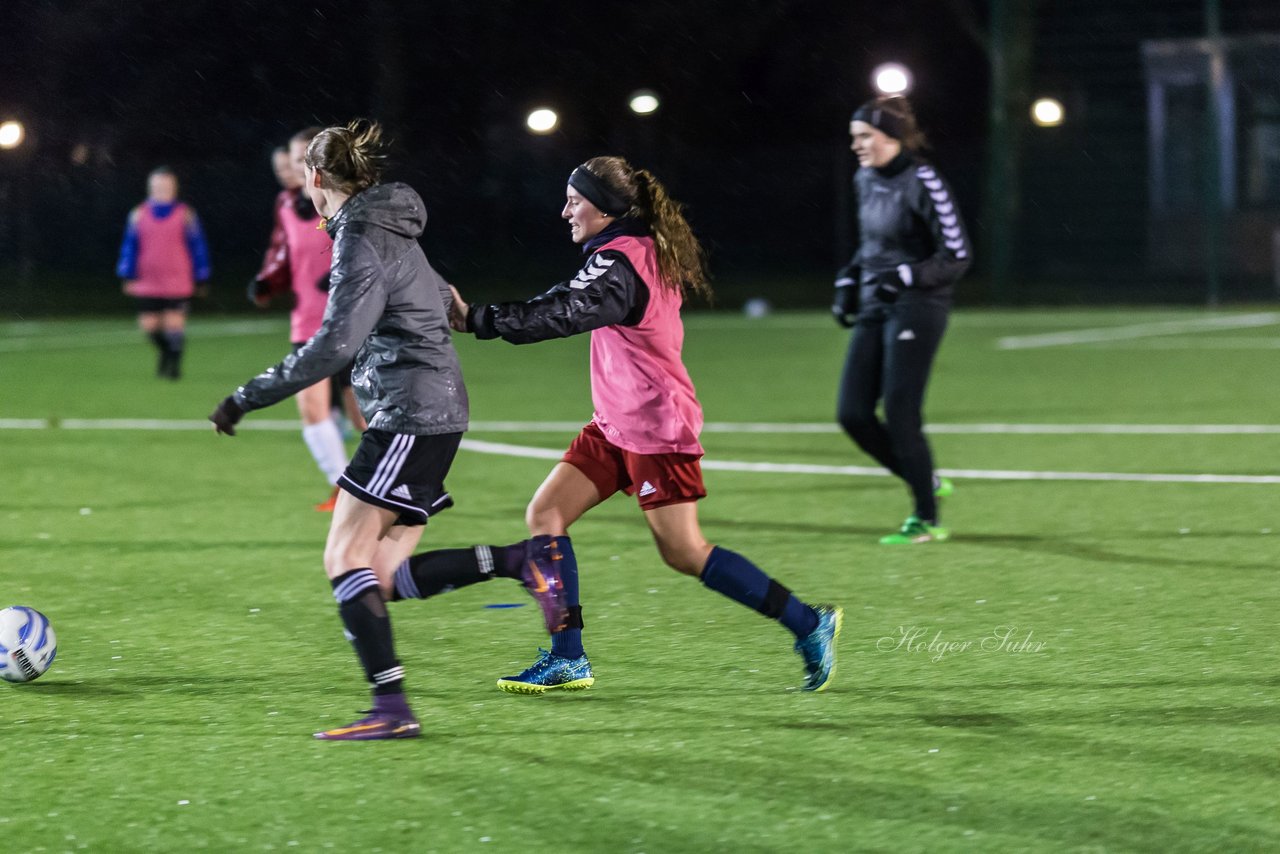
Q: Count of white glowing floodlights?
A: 5